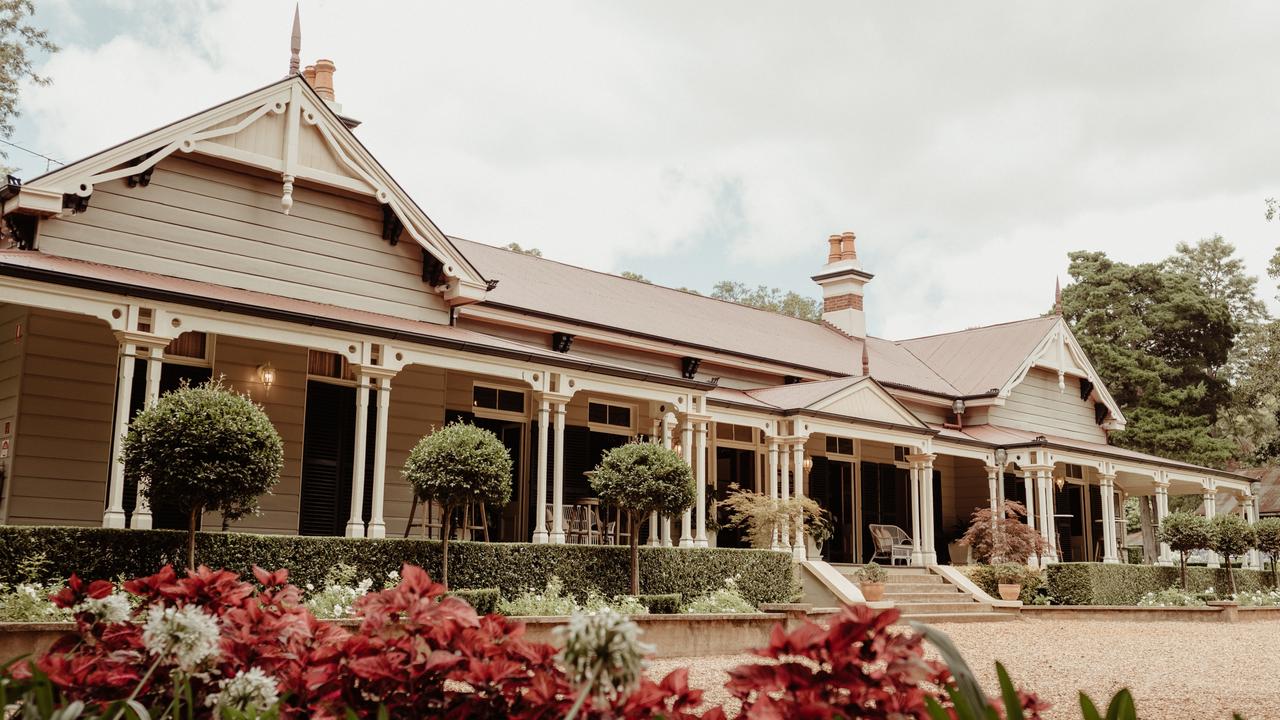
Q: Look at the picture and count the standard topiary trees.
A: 6